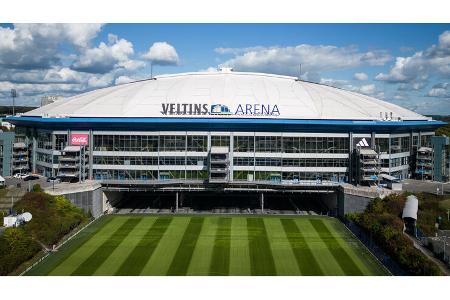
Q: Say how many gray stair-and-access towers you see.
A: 5